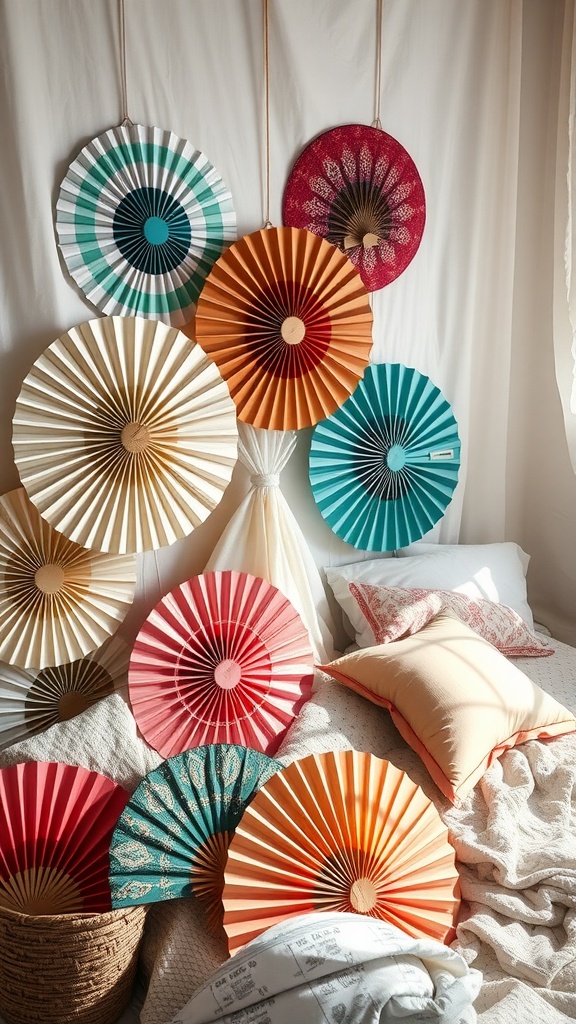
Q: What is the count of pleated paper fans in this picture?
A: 11